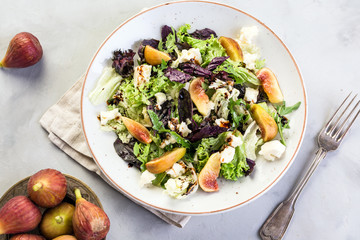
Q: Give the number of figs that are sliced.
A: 8